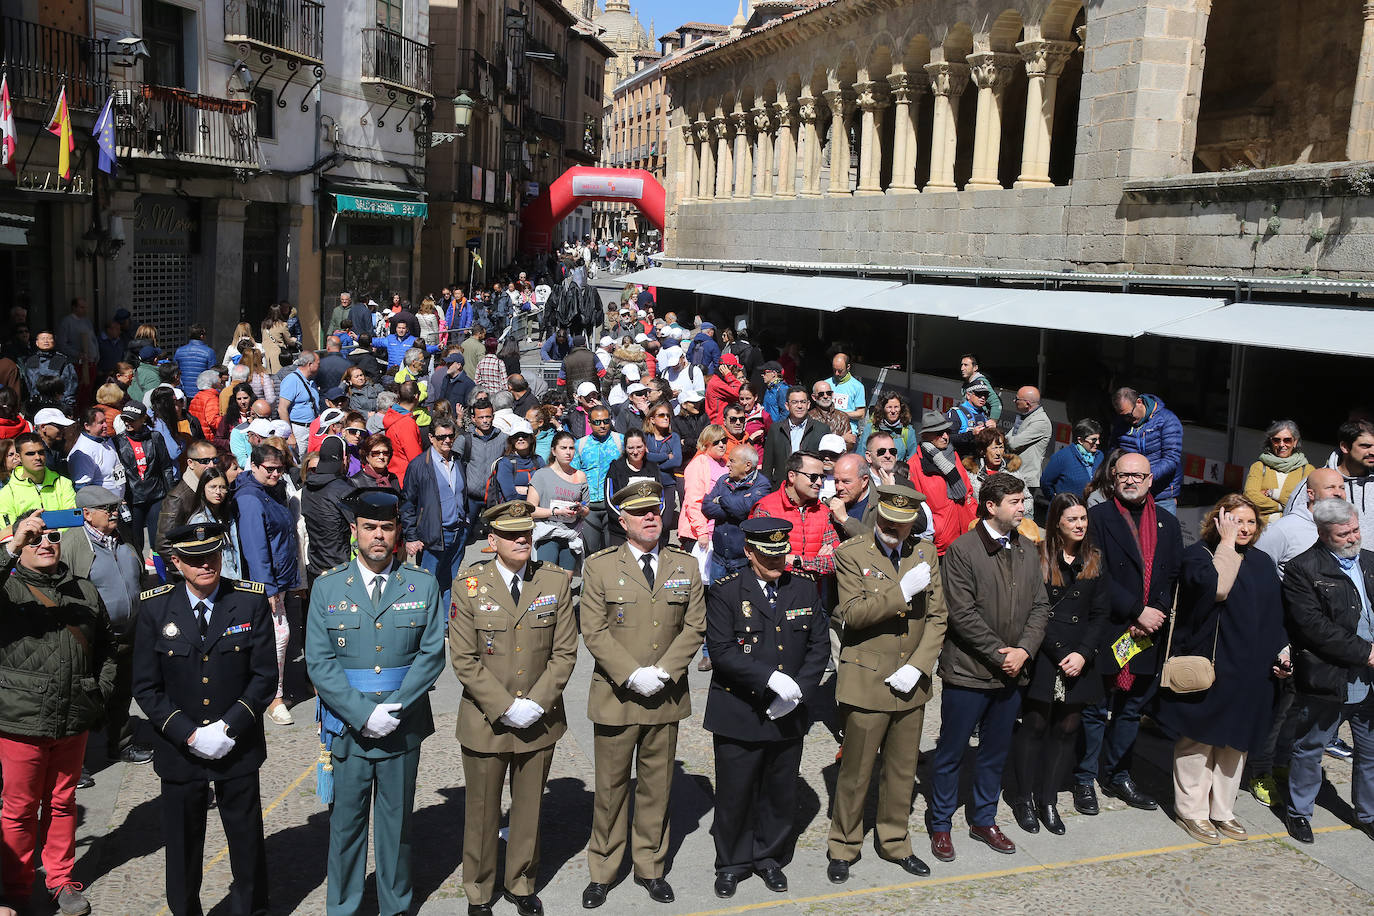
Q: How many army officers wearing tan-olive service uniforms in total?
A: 3